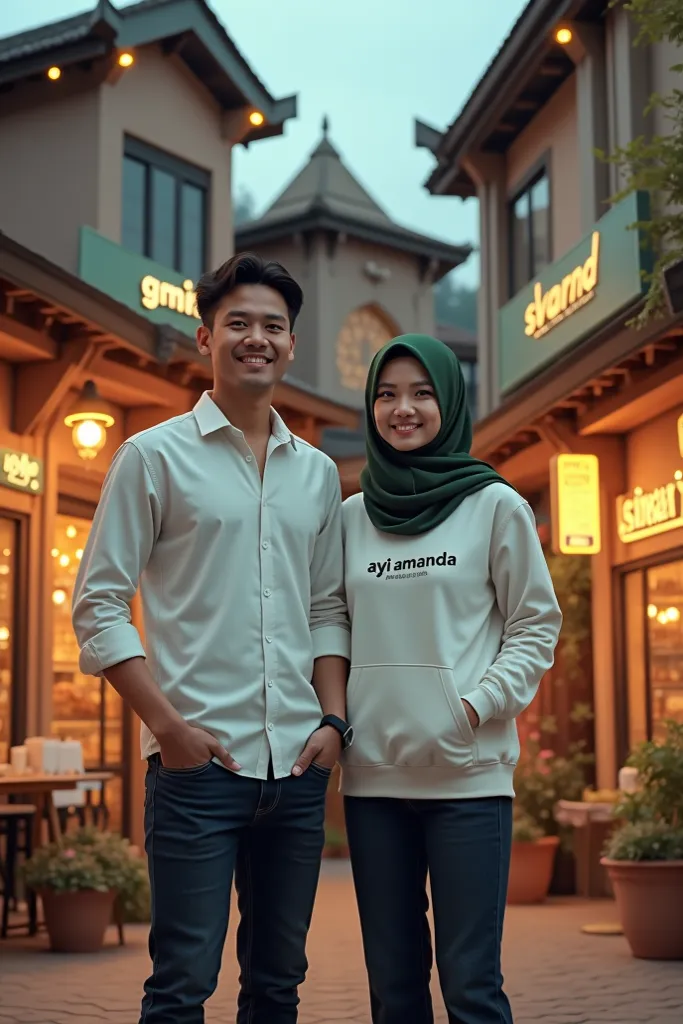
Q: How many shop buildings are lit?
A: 2